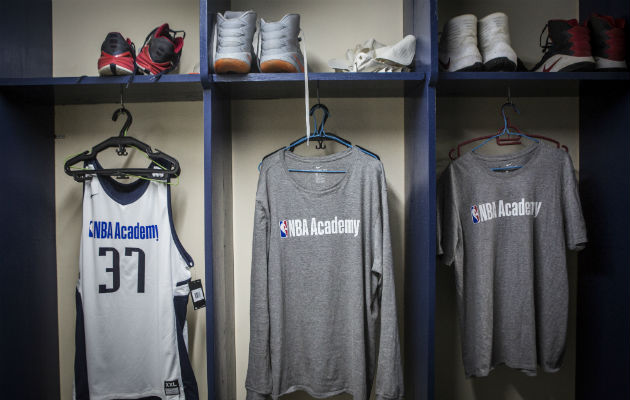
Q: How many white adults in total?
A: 0